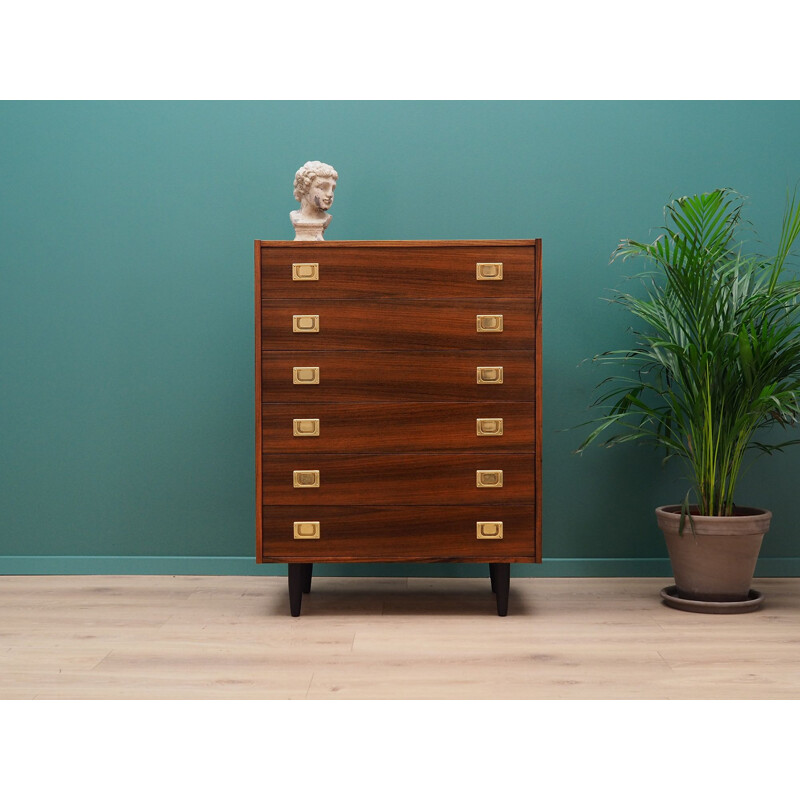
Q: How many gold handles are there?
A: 12